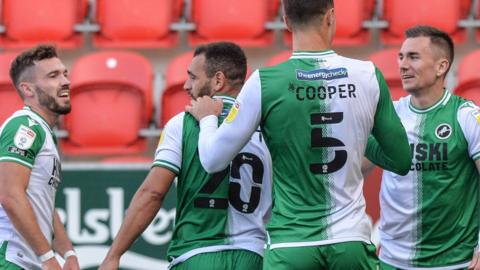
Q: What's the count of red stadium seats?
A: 11